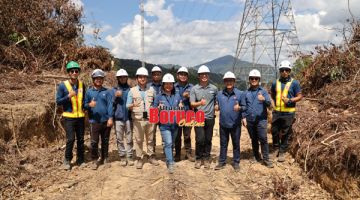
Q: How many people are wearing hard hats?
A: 11